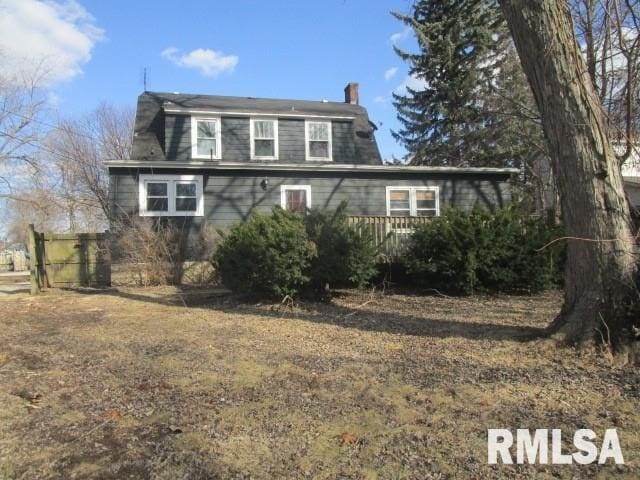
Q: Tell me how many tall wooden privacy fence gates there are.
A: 1